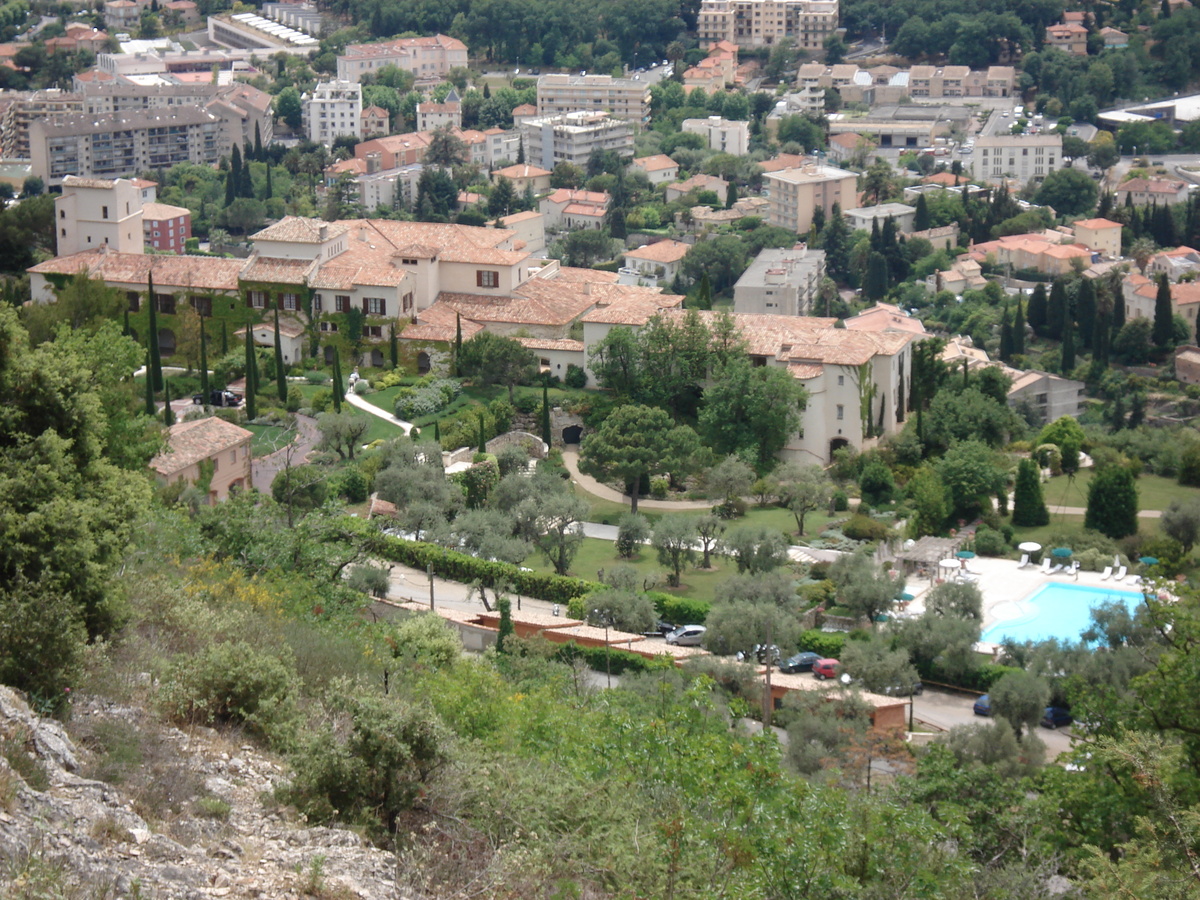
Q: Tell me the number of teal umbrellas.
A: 5